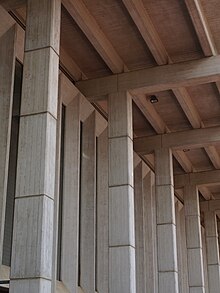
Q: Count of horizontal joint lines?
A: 15